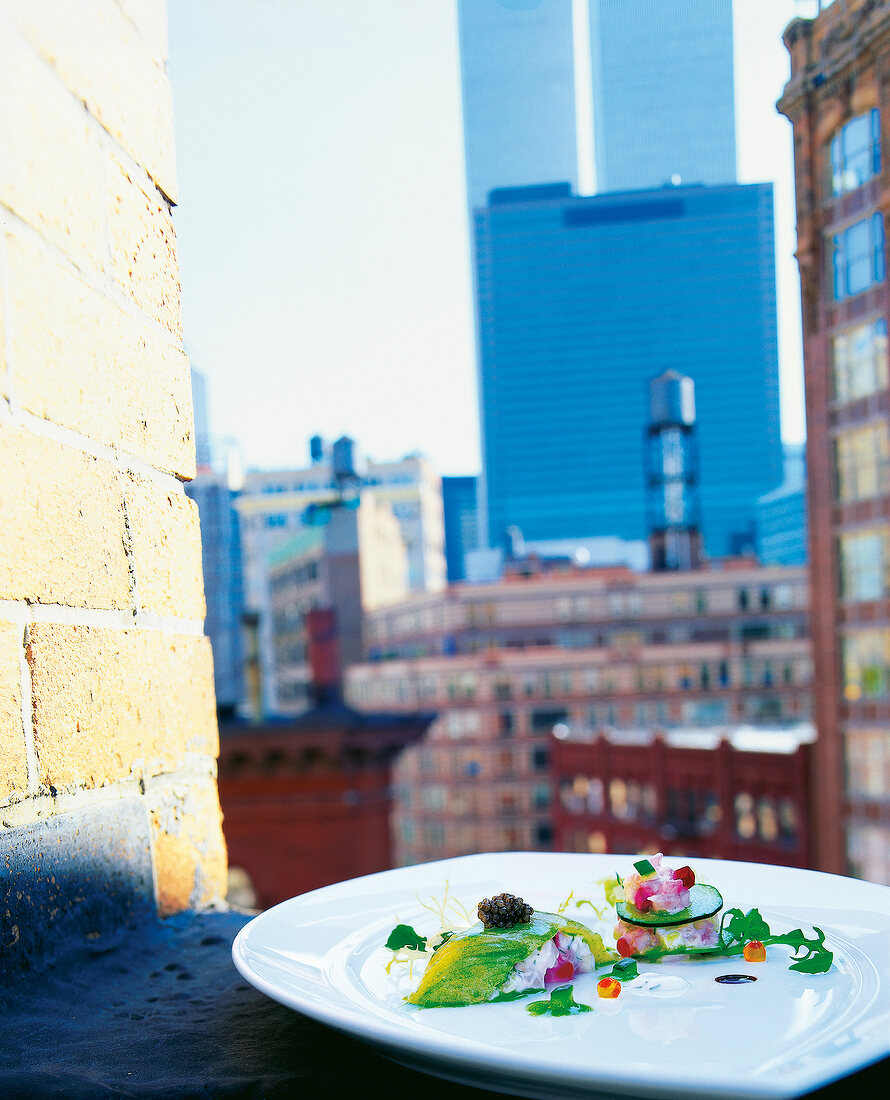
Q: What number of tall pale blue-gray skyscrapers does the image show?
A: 2